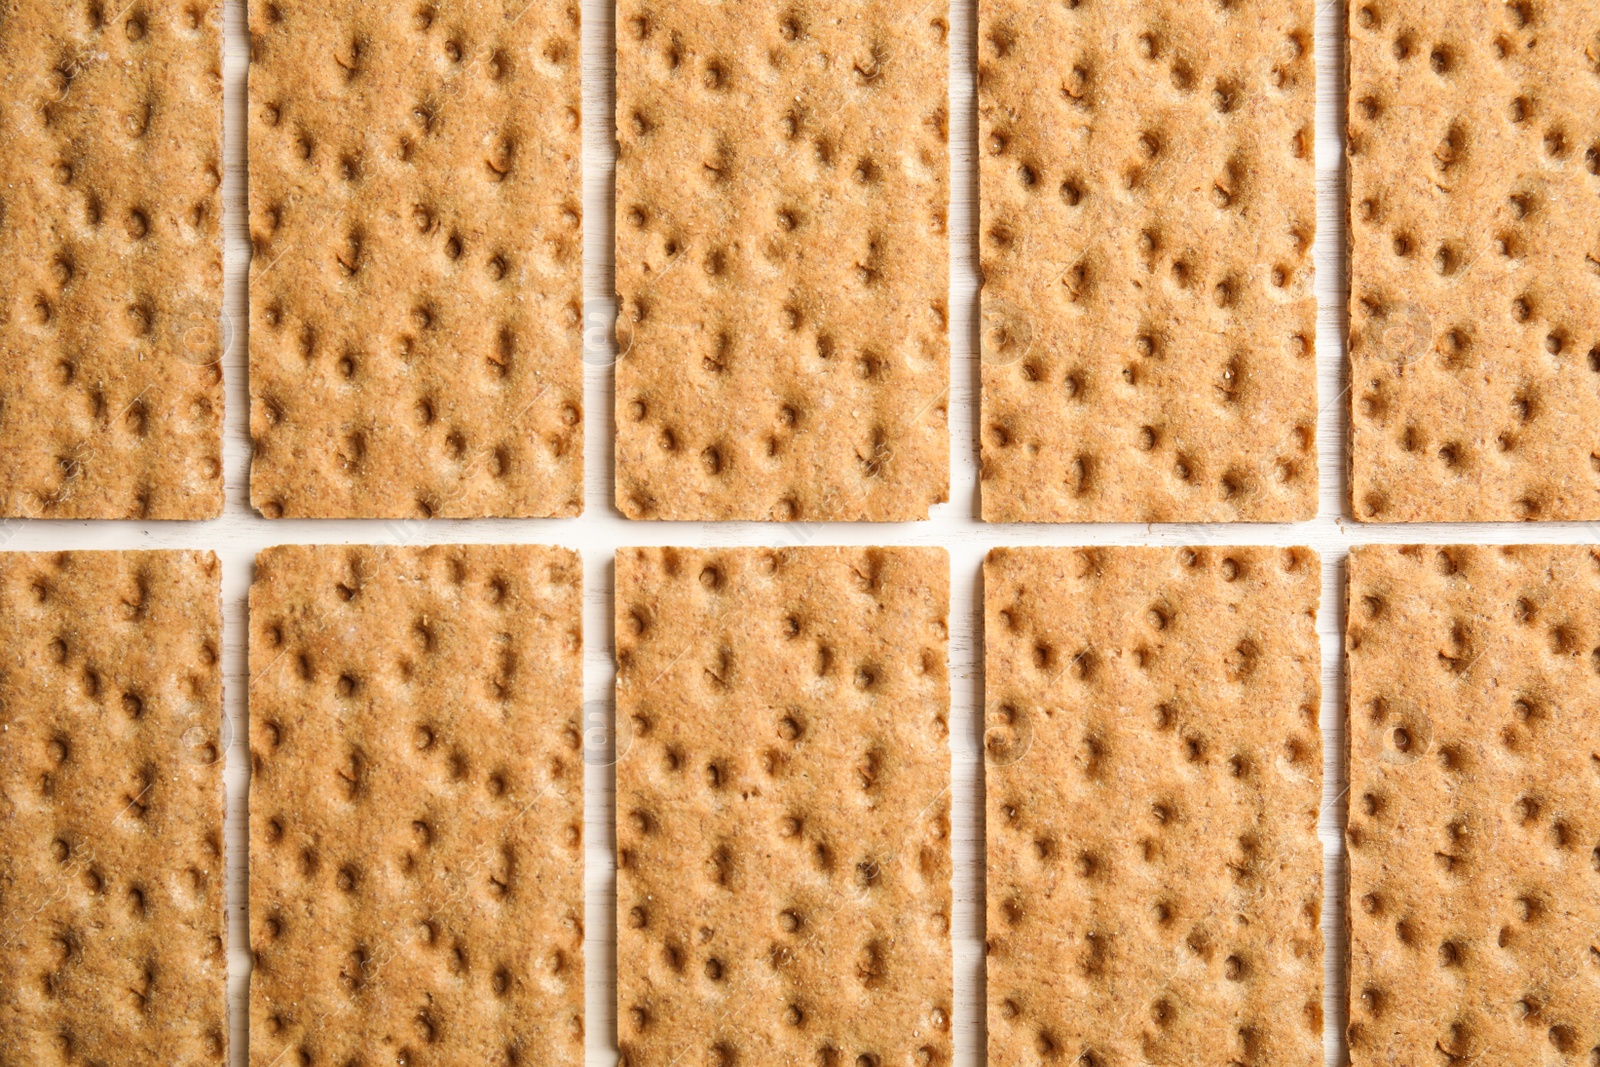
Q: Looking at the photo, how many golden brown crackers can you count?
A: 10